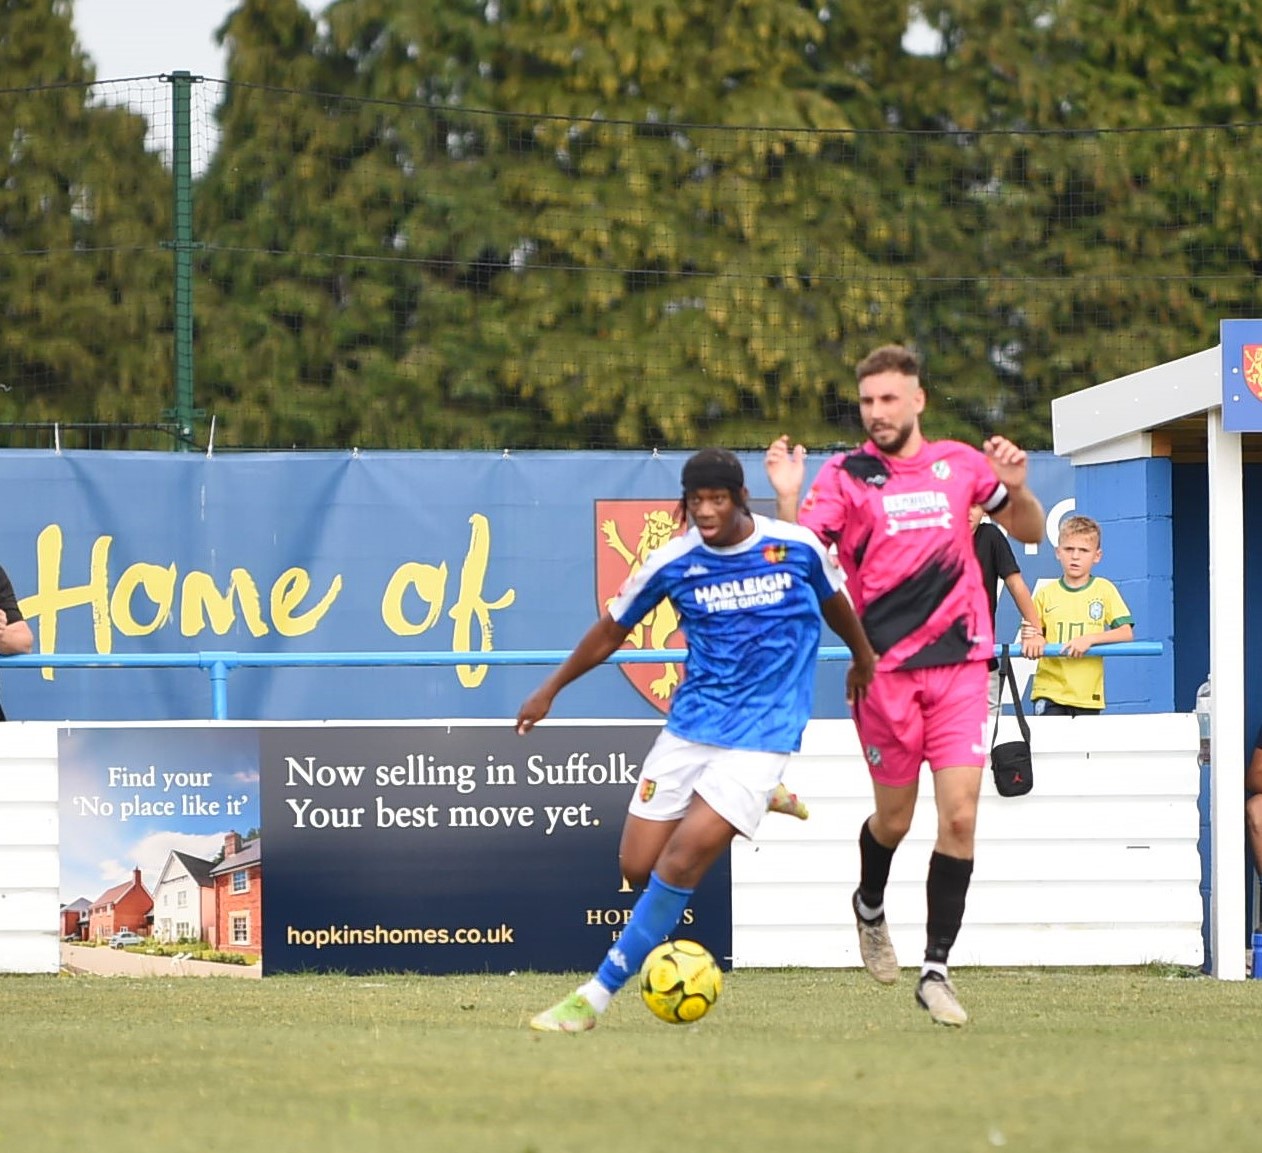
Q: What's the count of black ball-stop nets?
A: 1